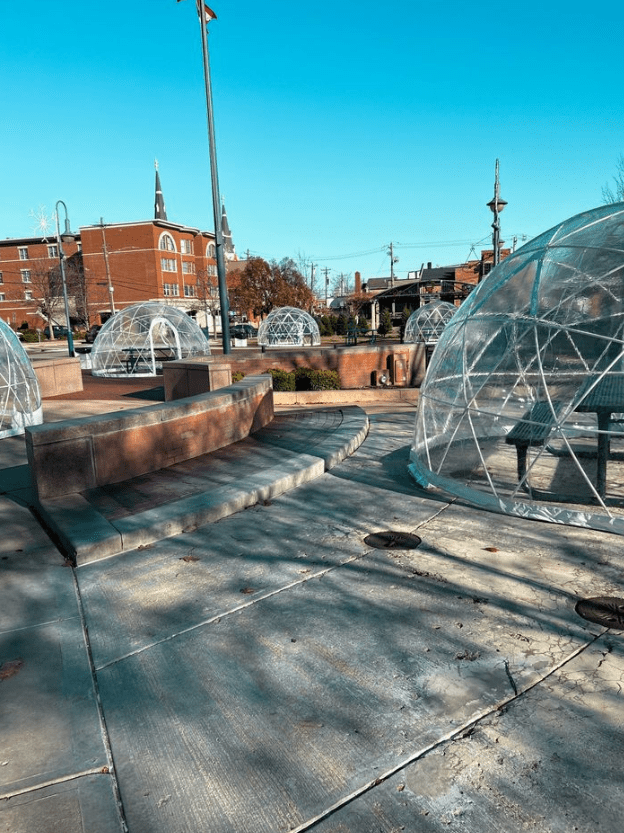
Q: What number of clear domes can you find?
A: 5